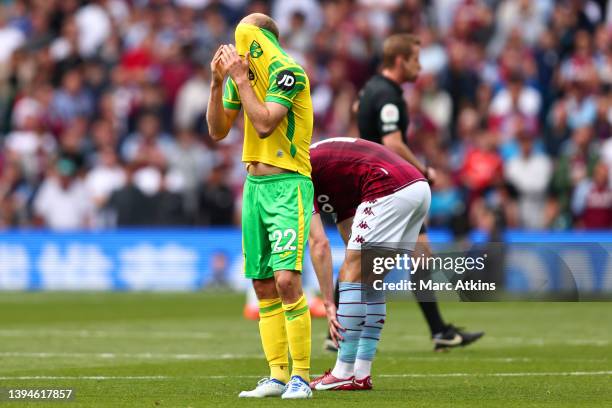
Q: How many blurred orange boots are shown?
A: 2